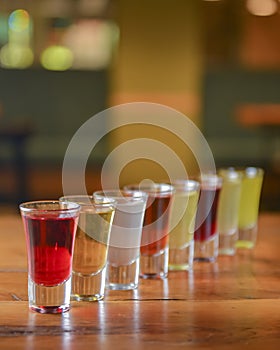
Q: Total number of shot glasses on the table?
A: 8